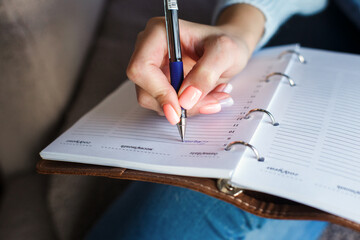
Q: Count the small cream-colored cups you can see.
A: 0